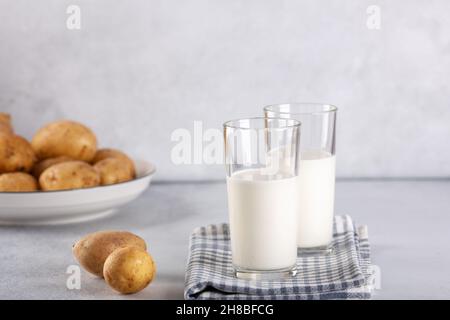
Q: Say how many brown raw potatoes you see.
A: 10